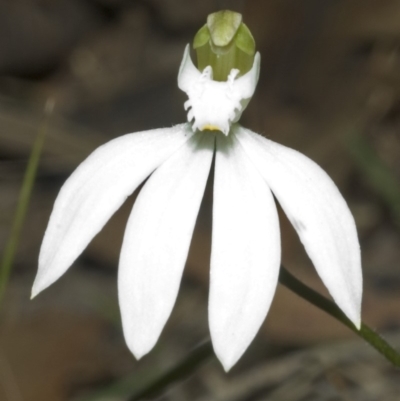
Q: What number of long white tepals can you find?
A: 4